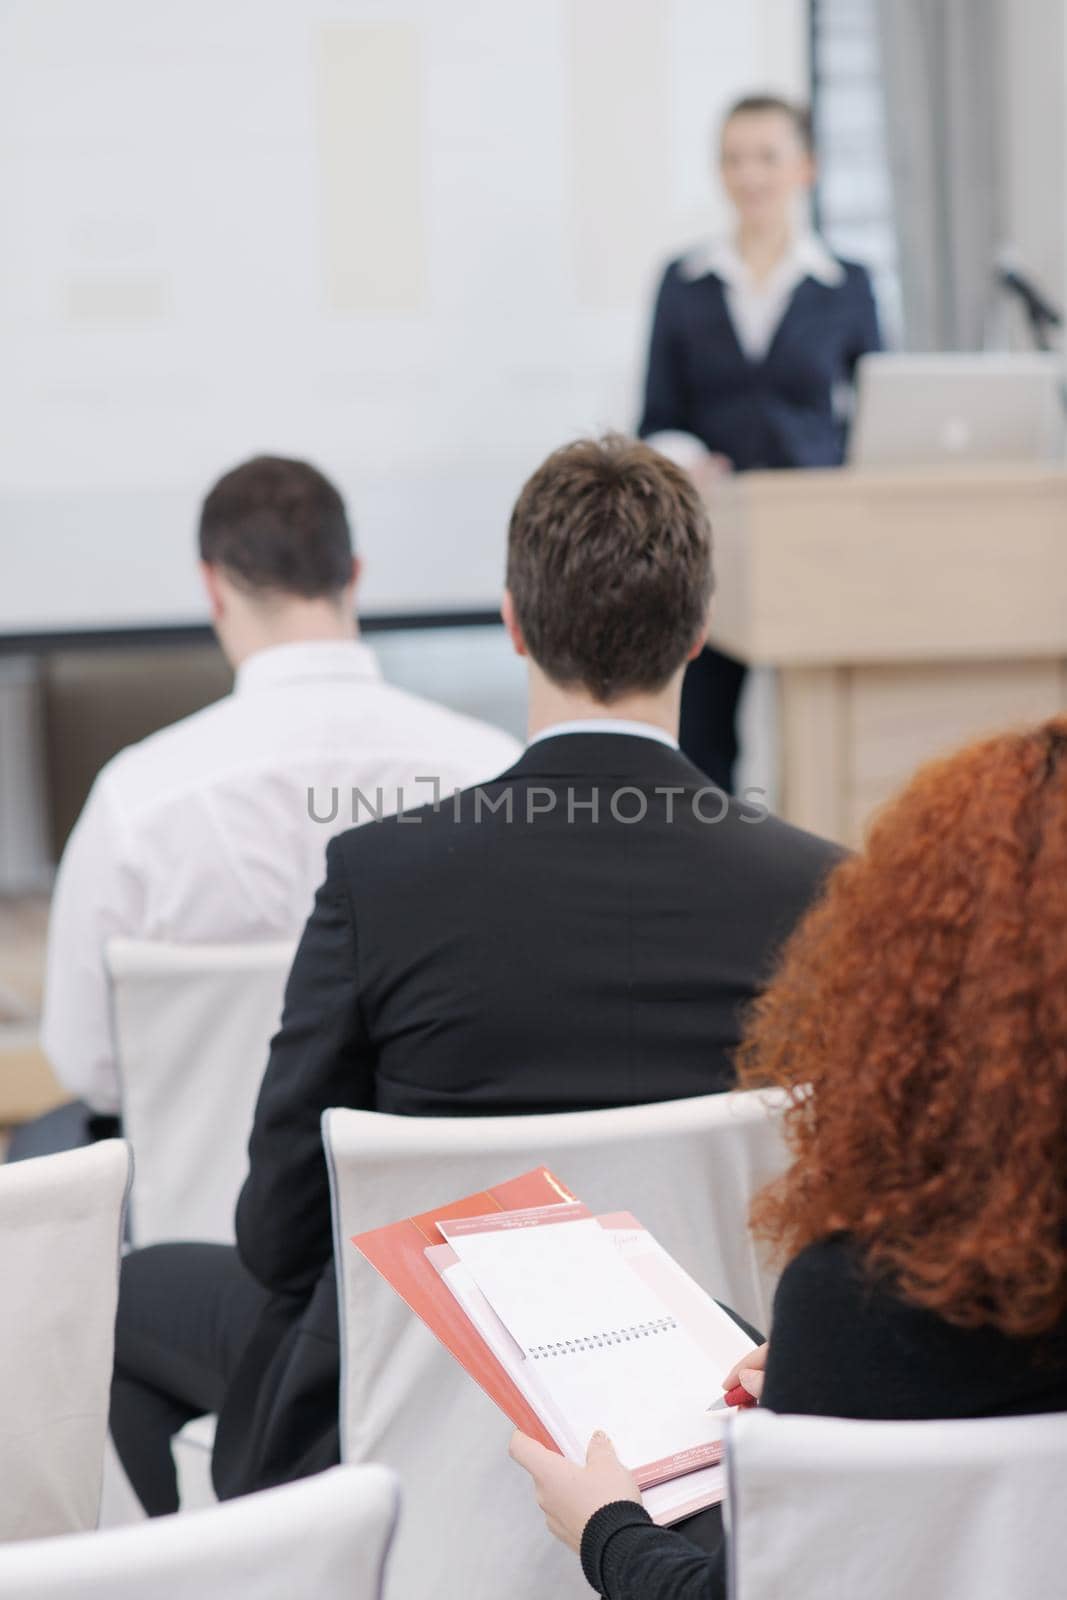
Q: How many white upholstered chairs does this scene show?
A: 5